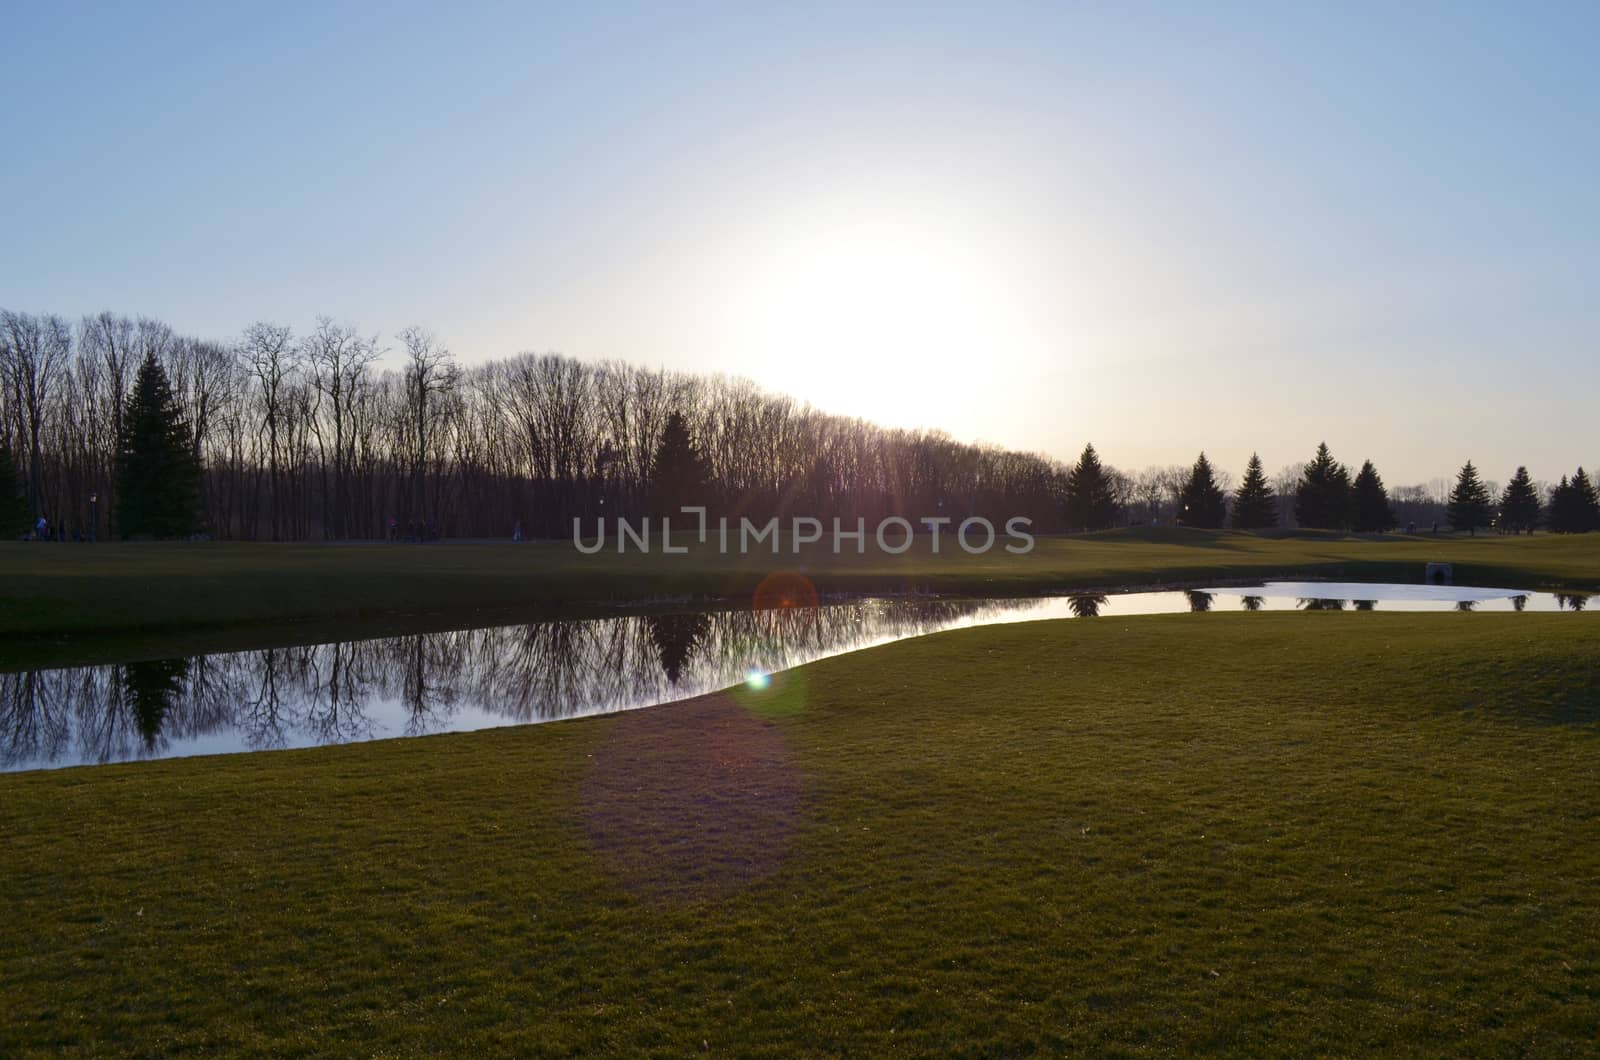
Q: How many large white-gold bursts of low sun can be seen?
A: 1